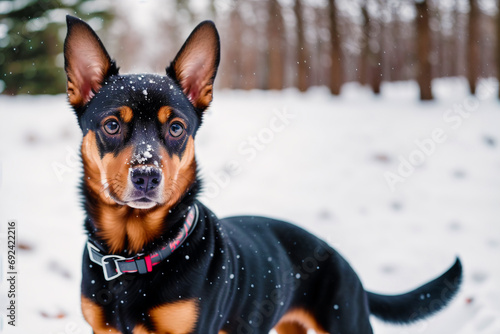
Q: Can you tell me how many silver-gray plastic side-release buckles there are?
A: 0